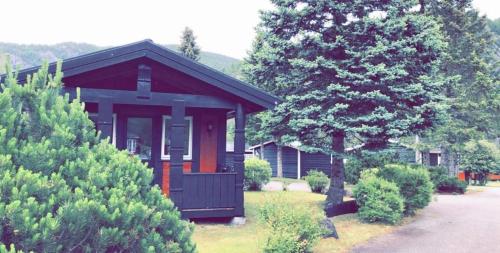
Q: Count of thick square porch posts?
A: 3